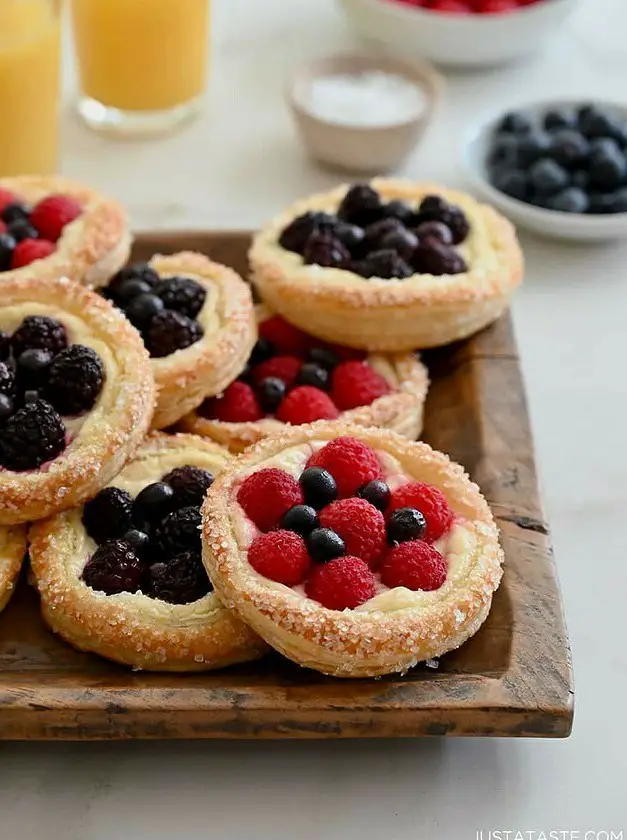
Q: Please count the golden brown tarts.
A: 8